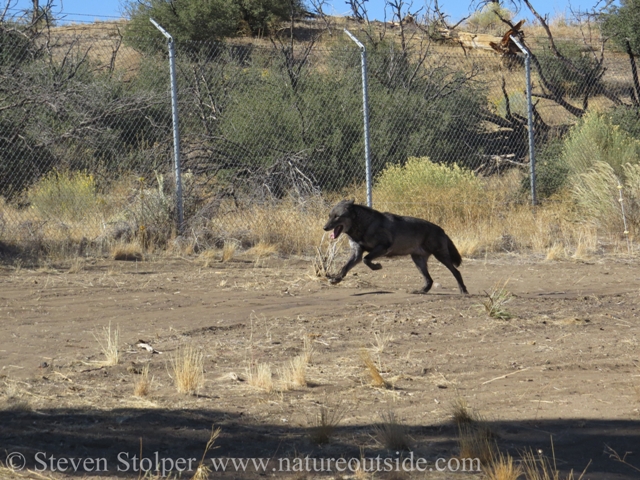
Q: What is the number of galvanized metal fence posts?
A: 3